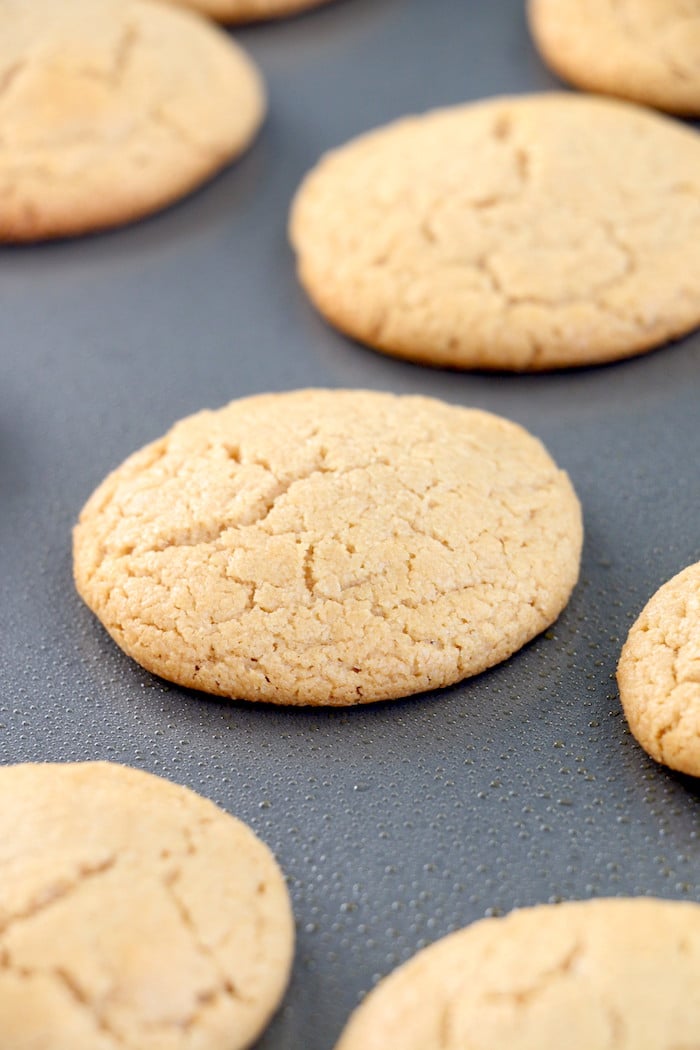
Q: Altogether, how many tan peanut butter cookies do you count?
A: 8